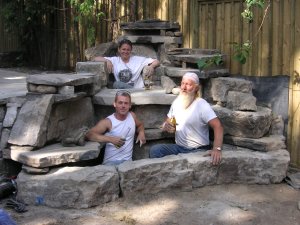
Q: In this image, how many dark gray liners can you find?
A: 1